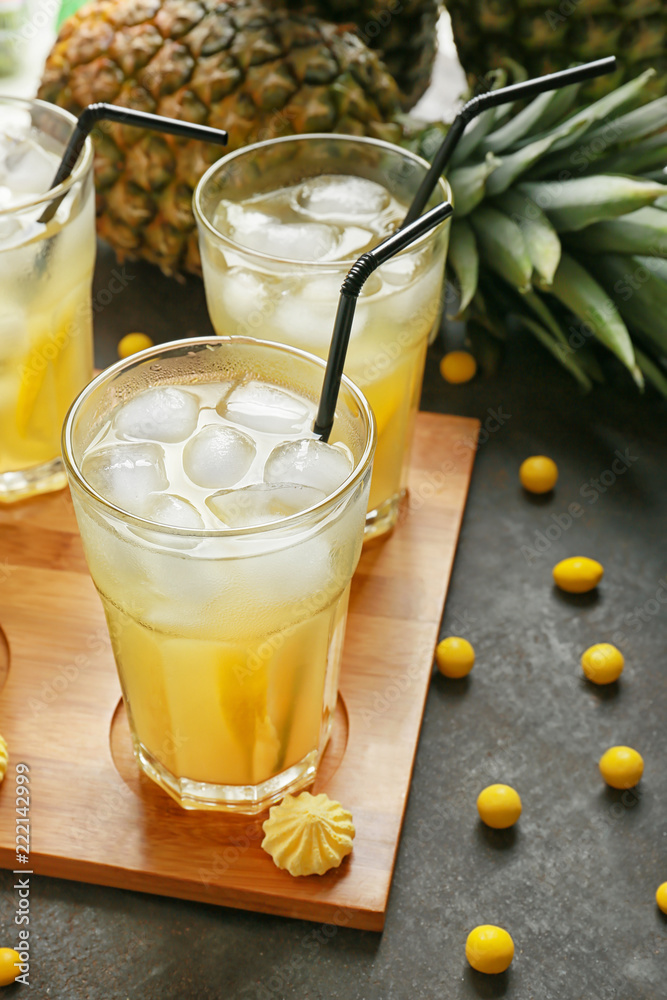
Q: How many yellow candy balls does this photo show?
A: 11